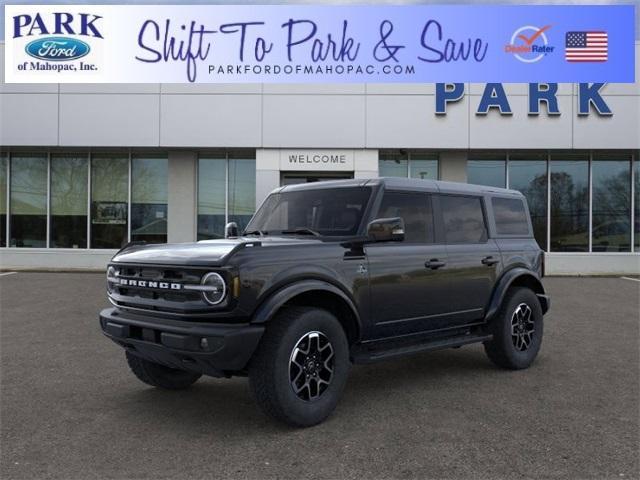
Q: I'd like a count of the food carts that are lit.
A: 0